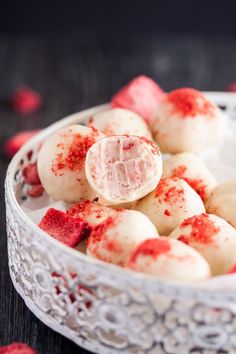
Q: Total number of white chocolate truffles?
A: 11